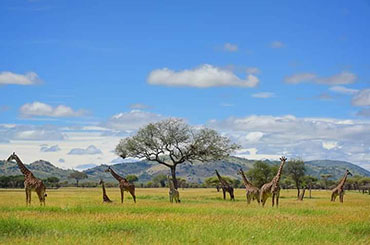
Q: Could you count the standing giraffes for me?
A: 7